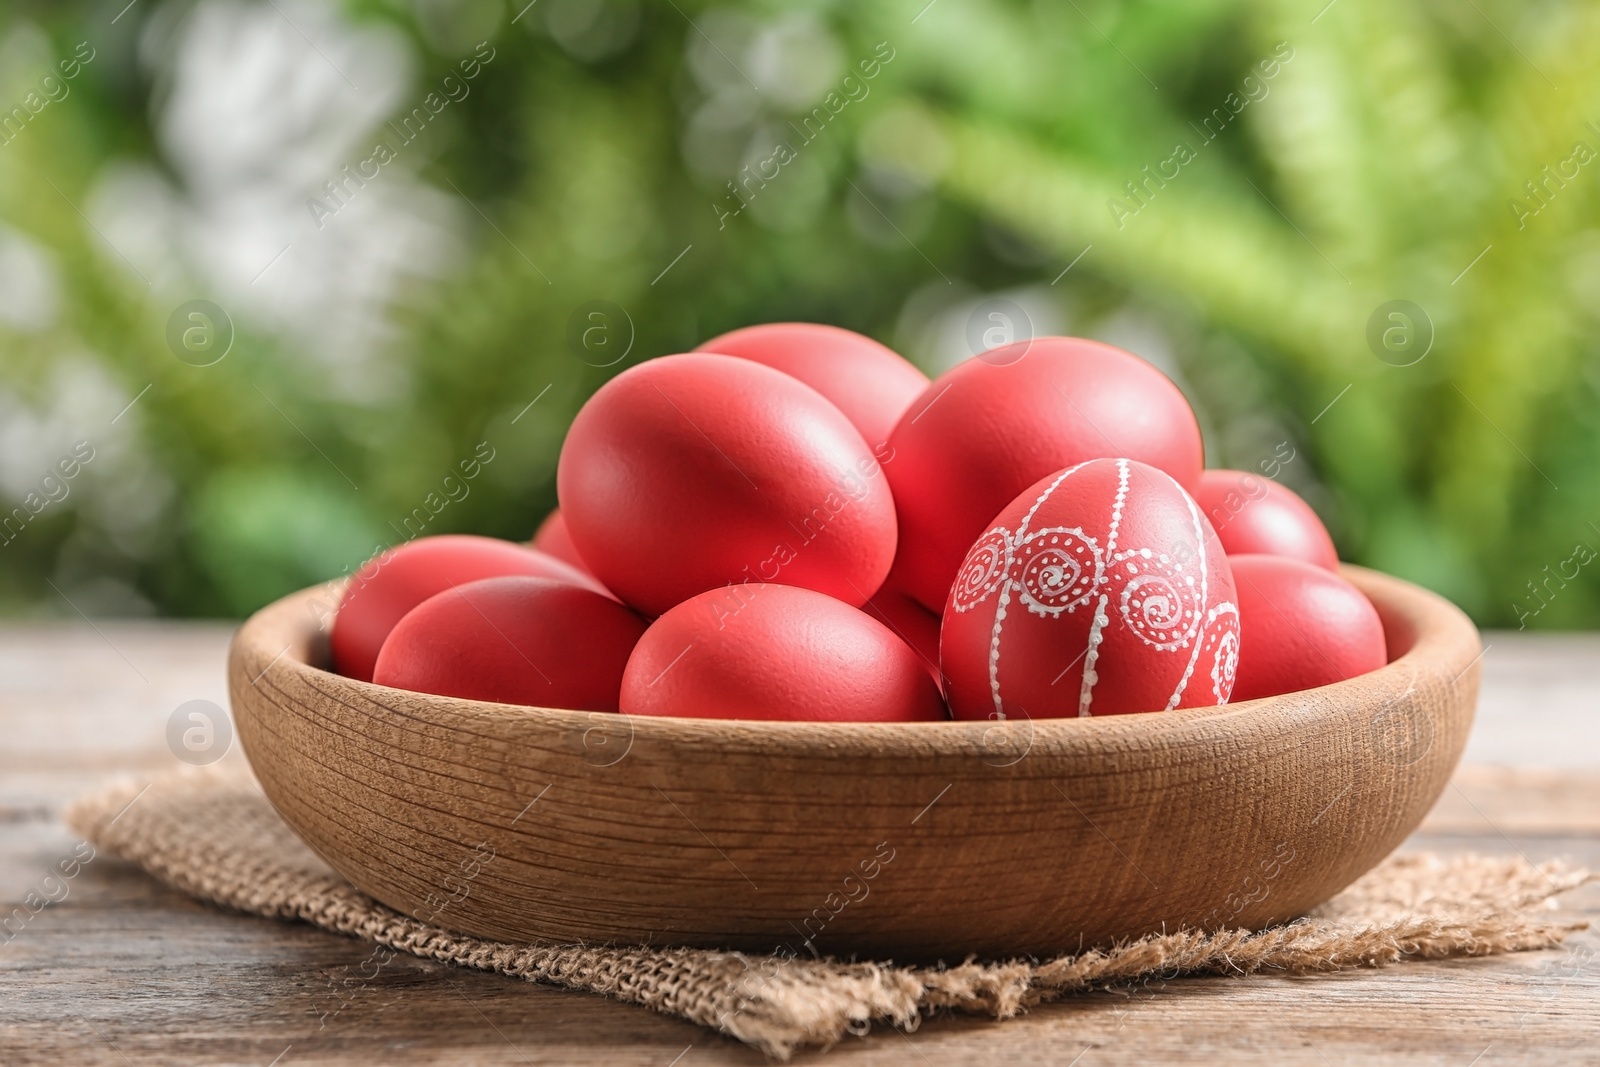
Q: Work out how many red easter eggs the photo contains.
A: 11